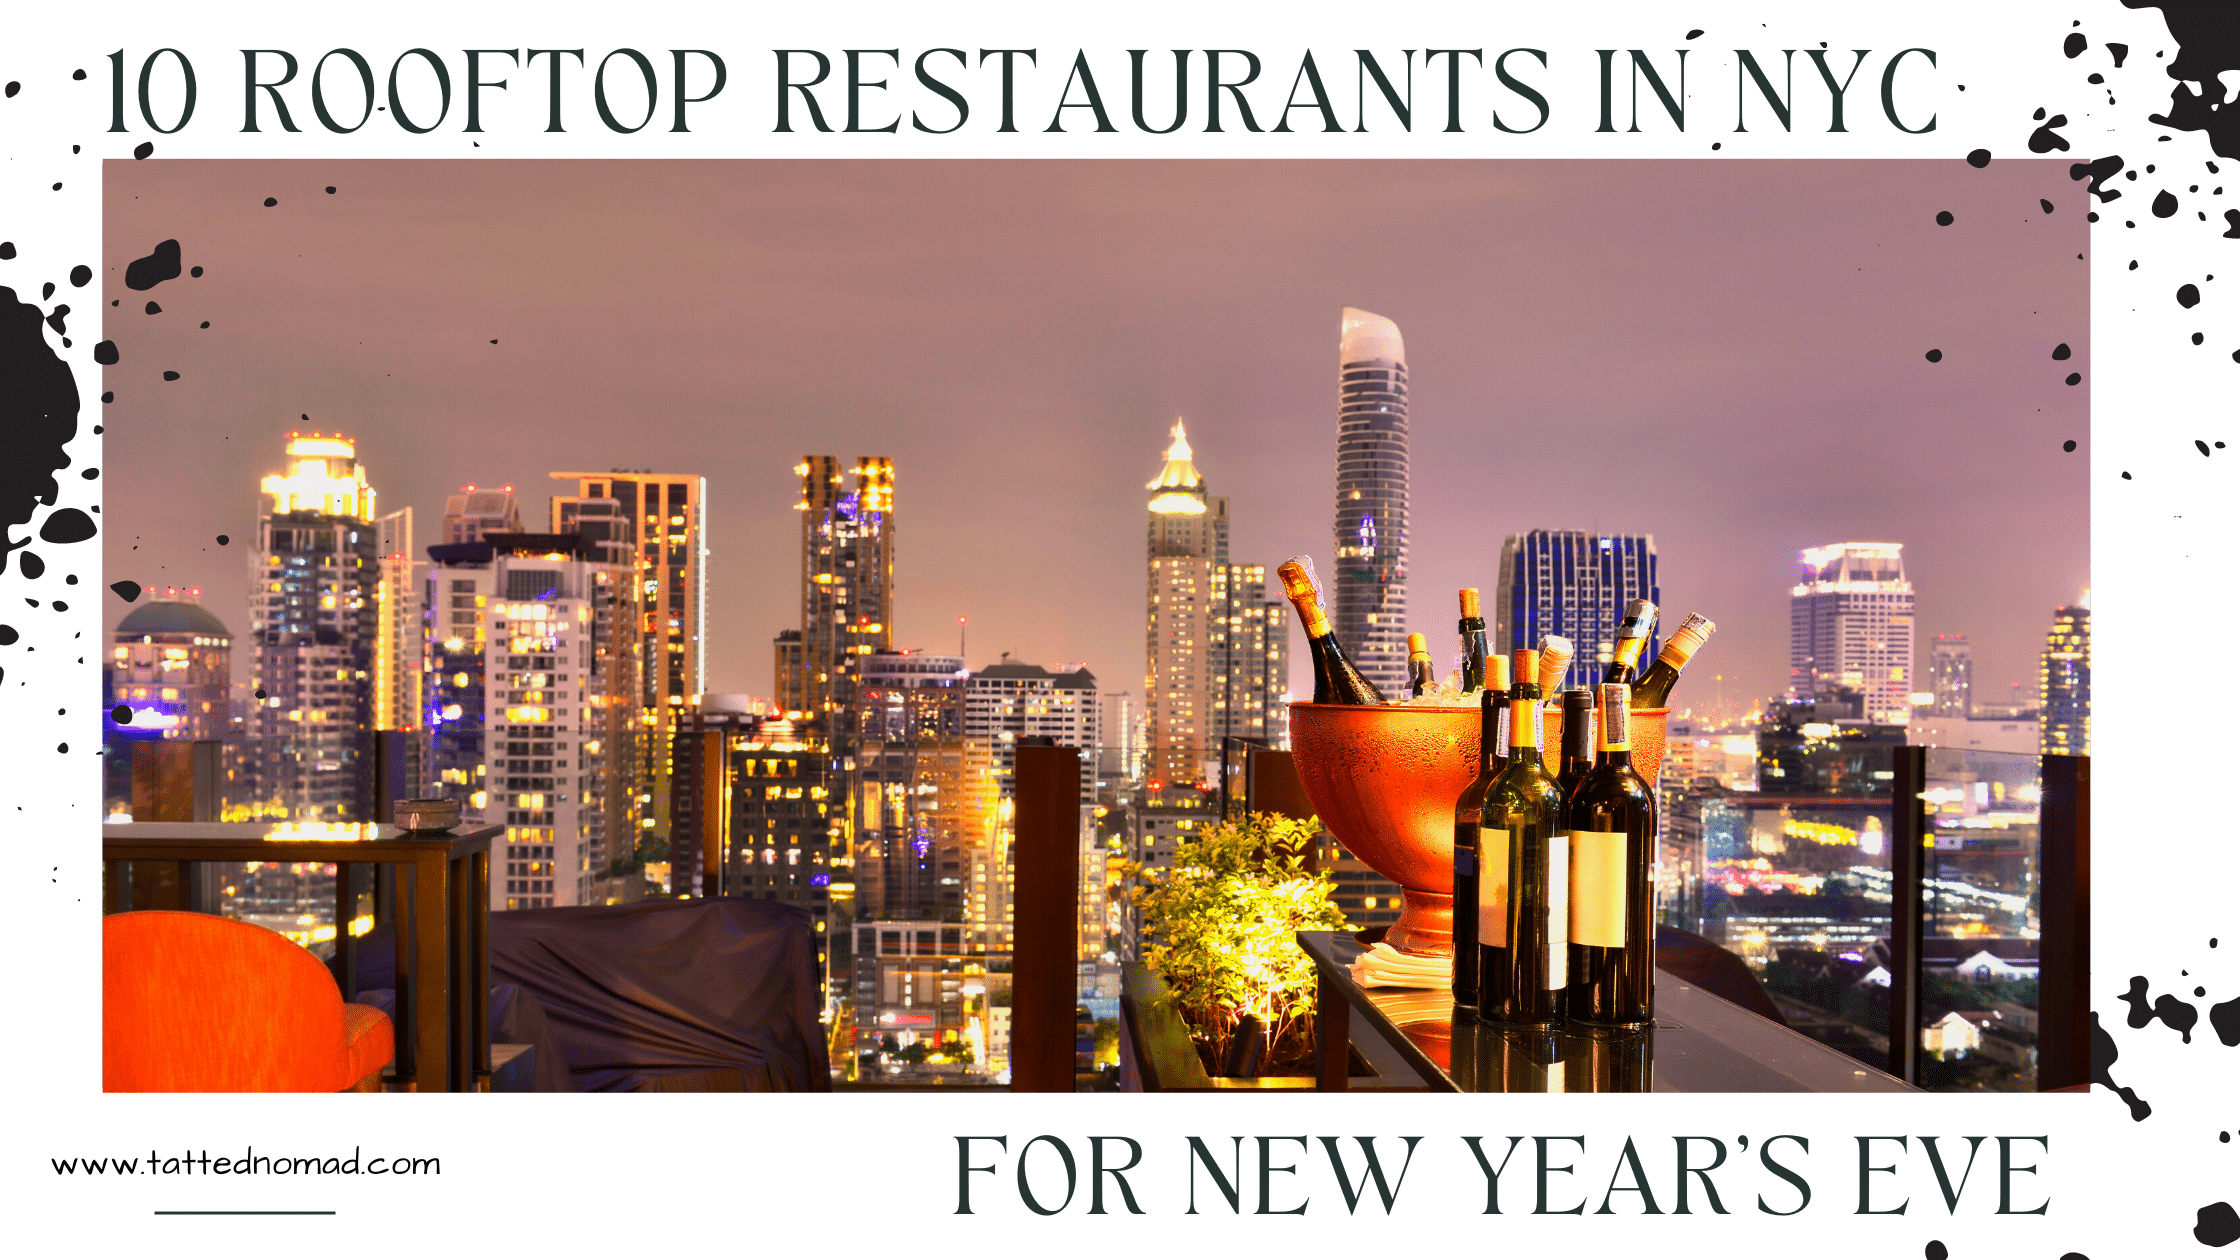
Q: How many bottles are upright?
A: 4